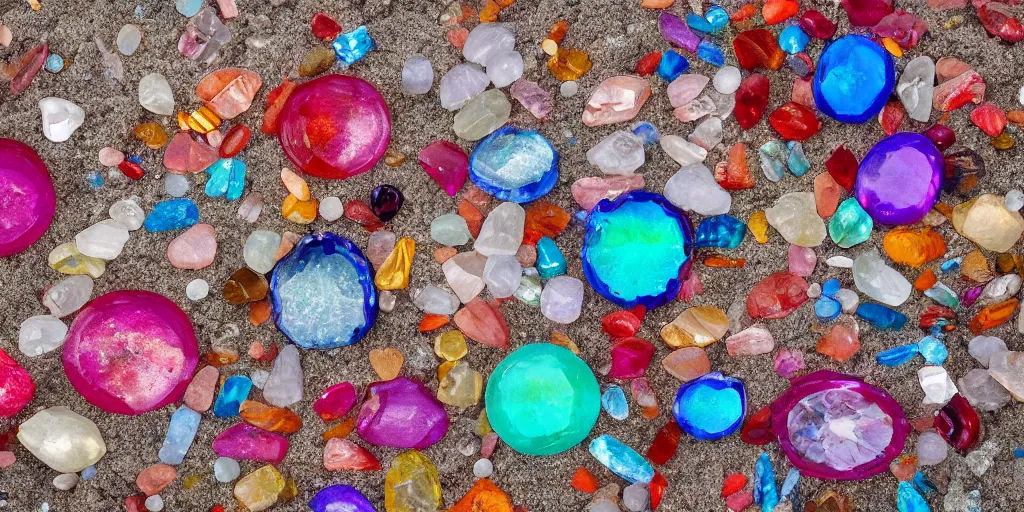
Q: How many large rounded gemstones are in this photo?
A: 11